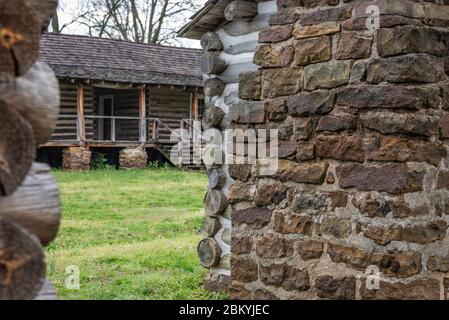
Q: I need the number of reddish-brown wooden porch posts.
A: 3